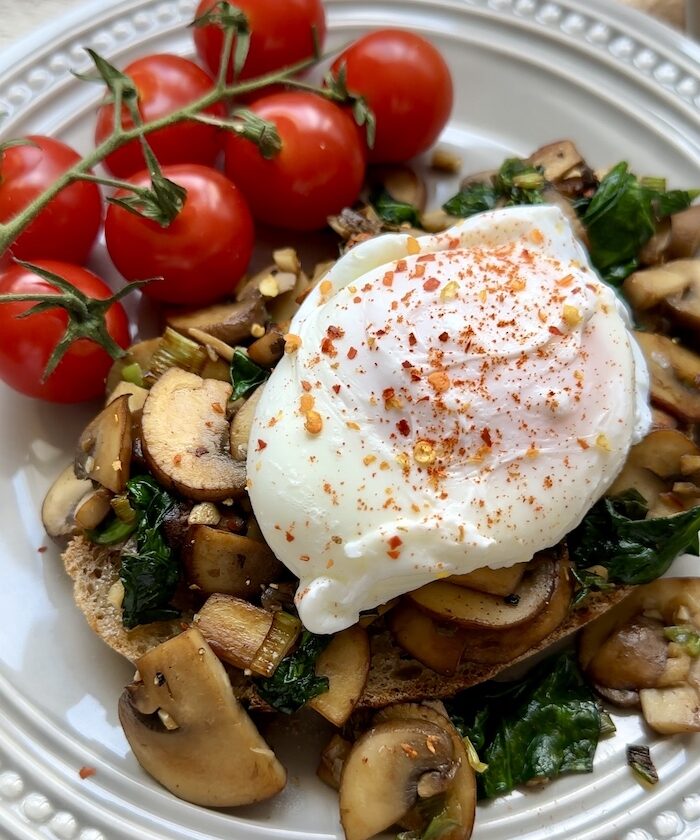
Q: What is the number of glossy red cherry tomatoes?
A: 7